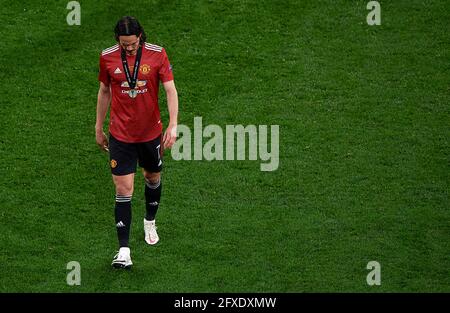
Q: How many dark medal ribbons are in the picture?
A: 1